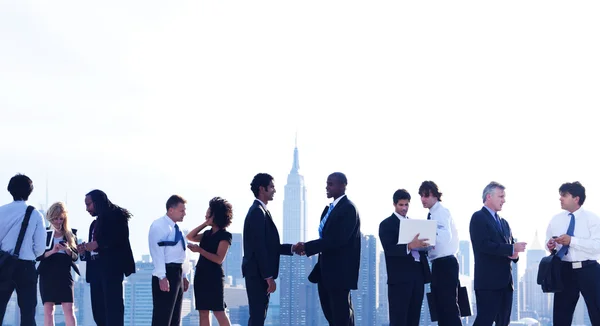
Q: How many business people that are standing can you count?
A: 11